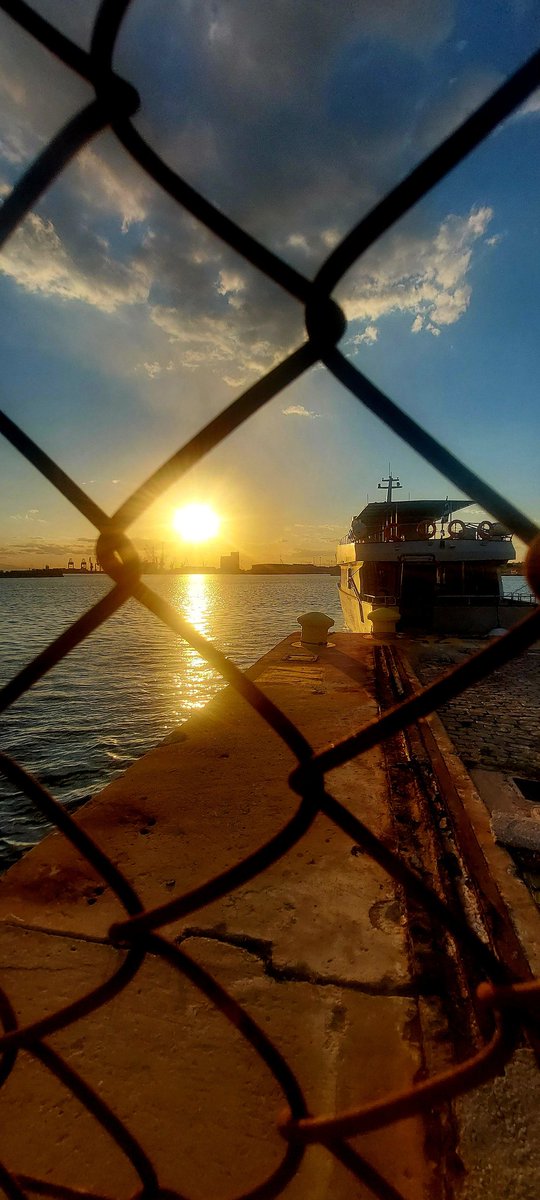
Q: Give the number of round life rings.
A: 4